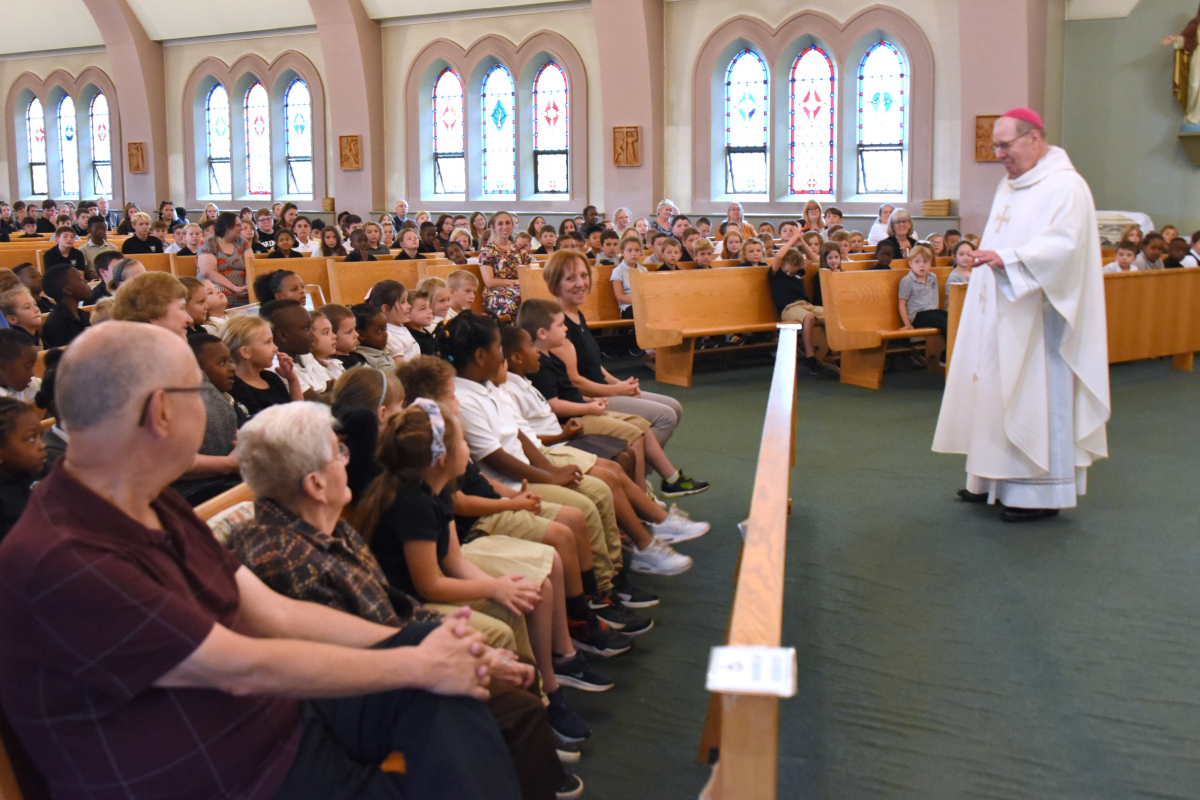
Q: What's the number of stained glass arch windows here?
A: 12